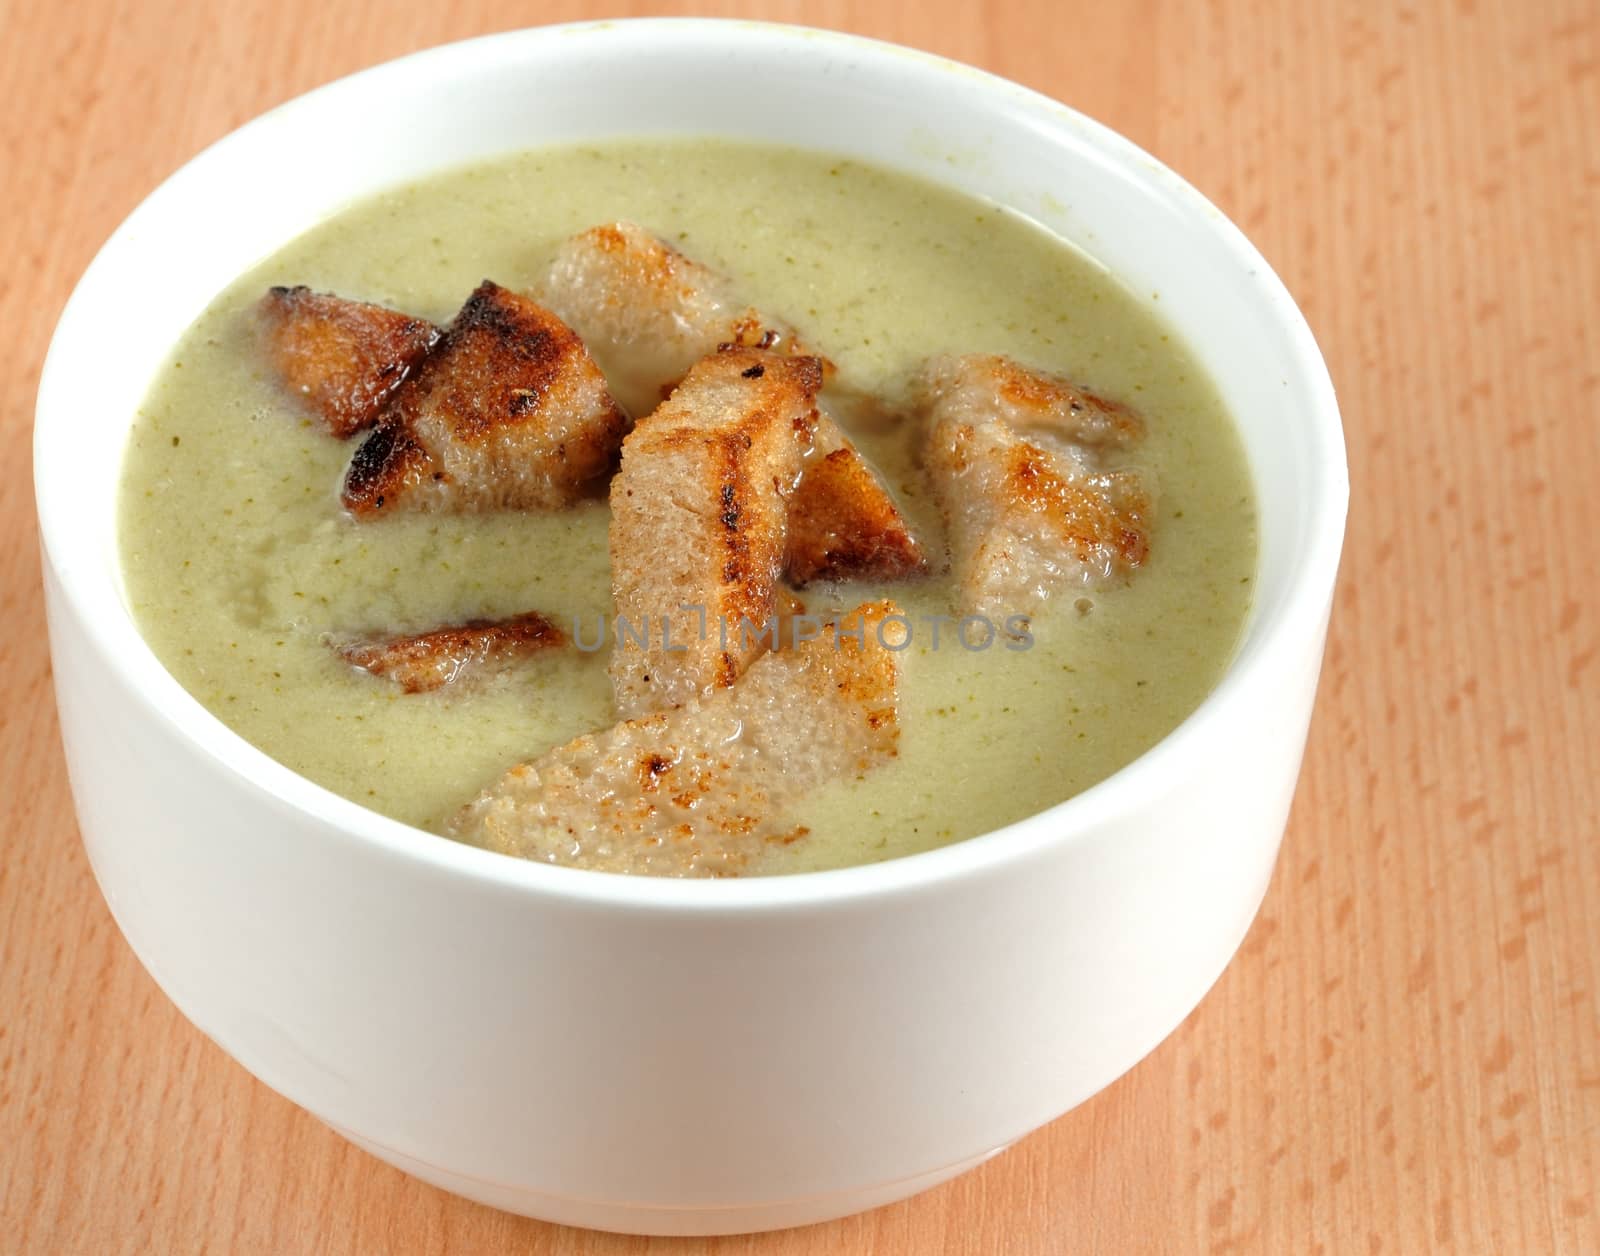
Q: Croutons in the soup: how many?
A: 8